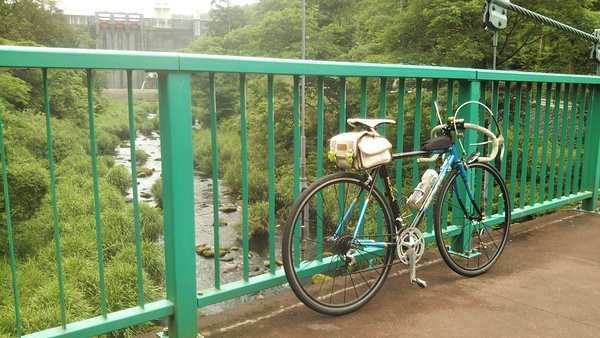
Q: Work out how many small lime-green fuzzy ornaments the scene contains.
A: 2